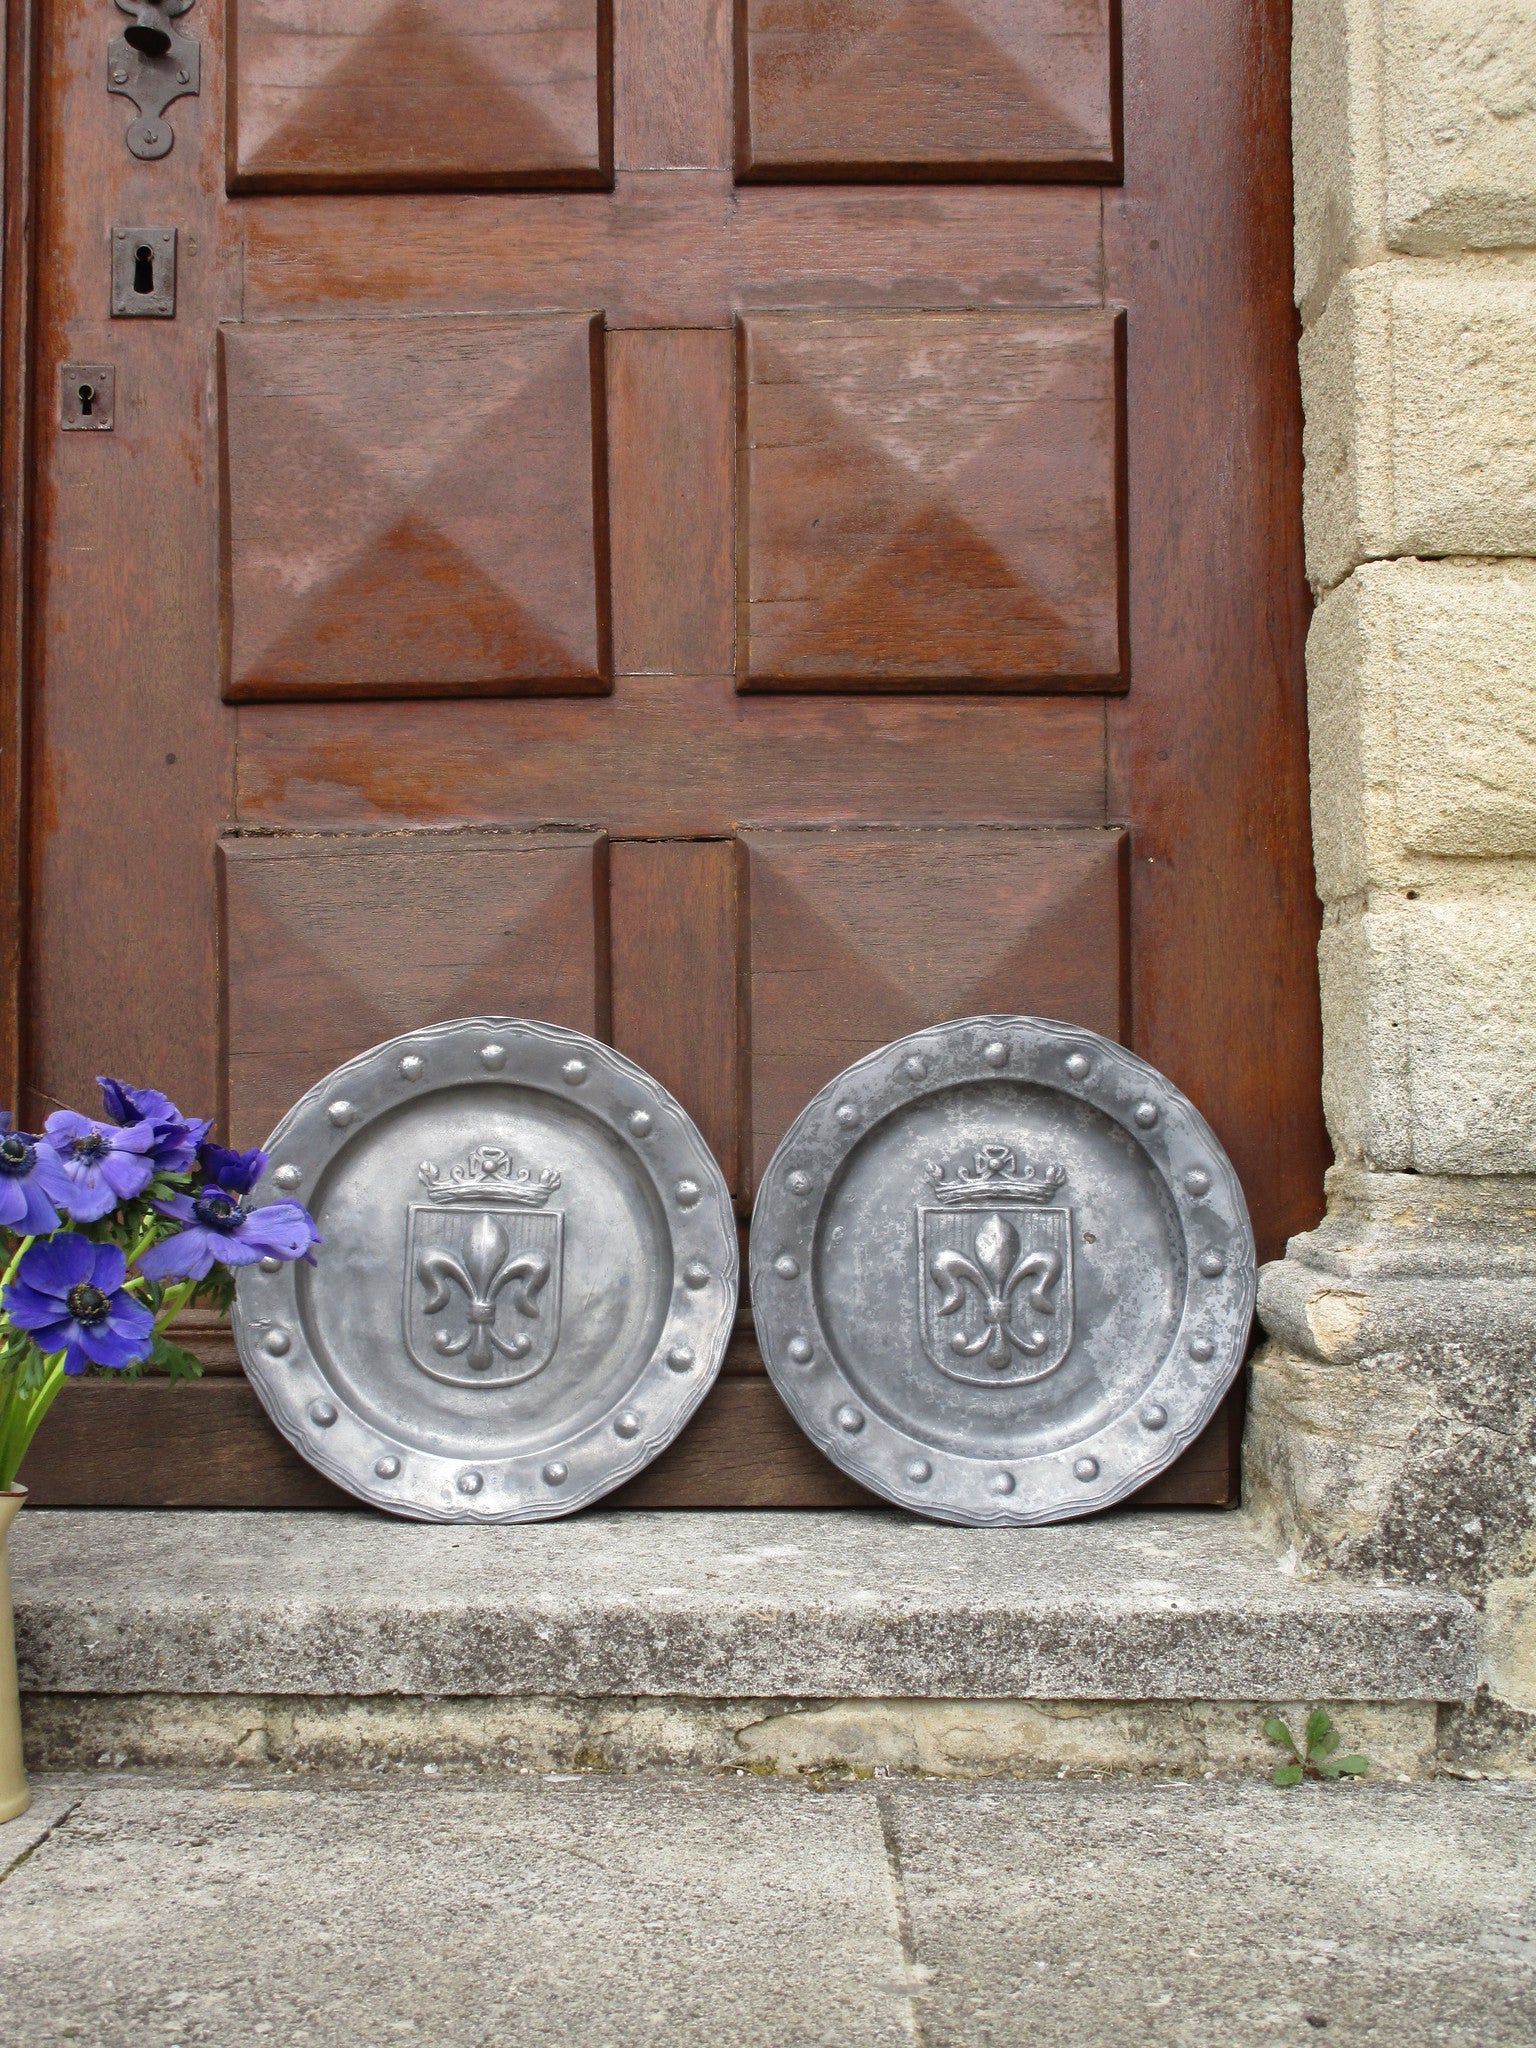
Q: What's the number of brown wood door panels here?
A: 6